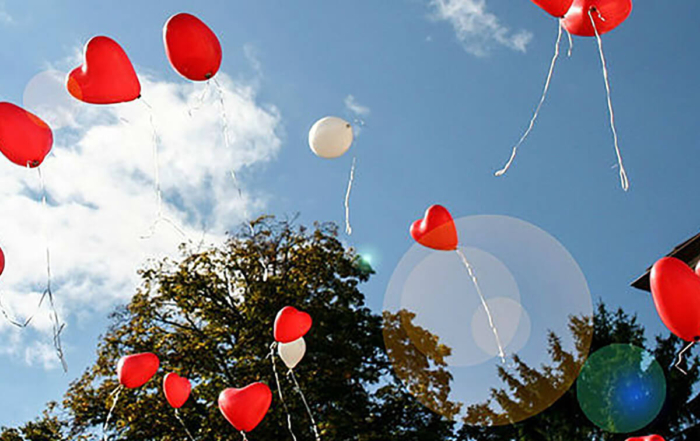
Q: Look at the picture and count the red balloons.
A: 13